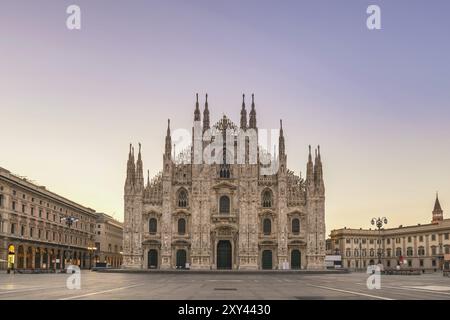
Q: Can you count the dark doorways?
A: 5